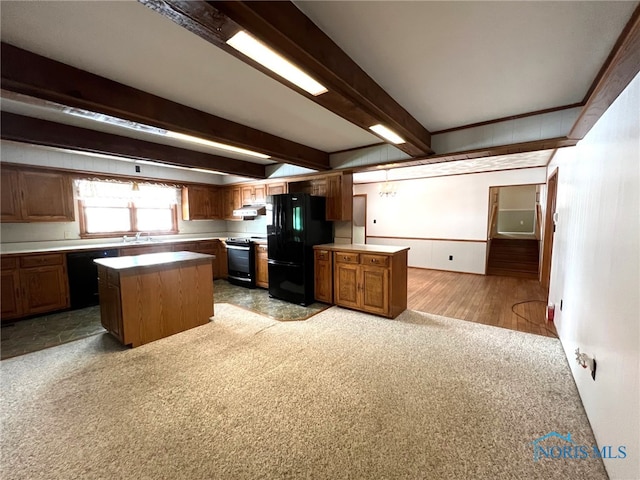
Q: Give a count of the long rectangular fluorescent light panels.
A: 3